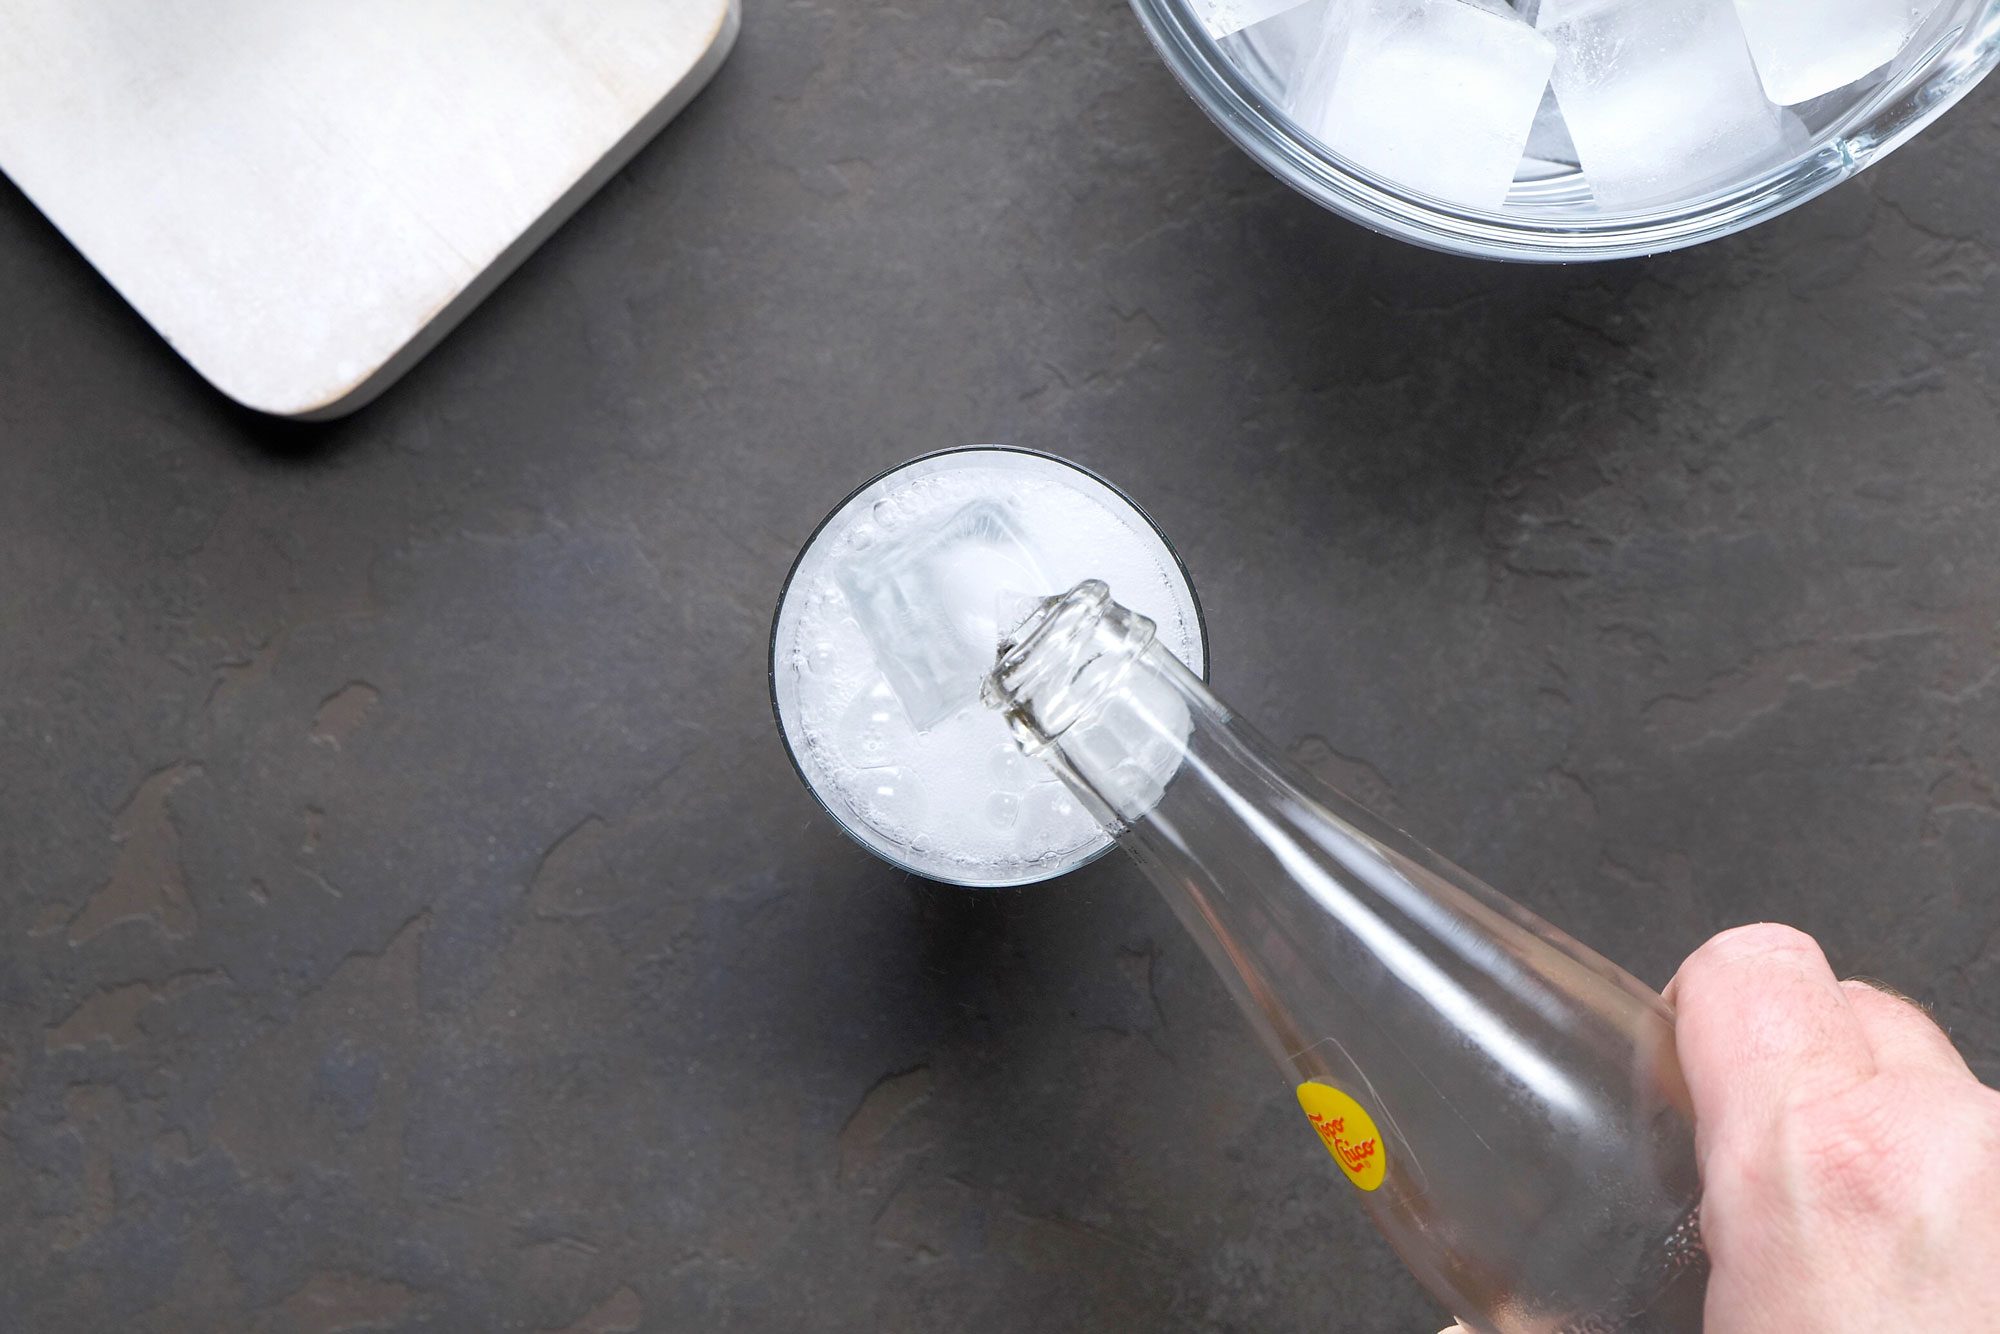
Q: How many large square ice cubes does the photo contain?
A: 5